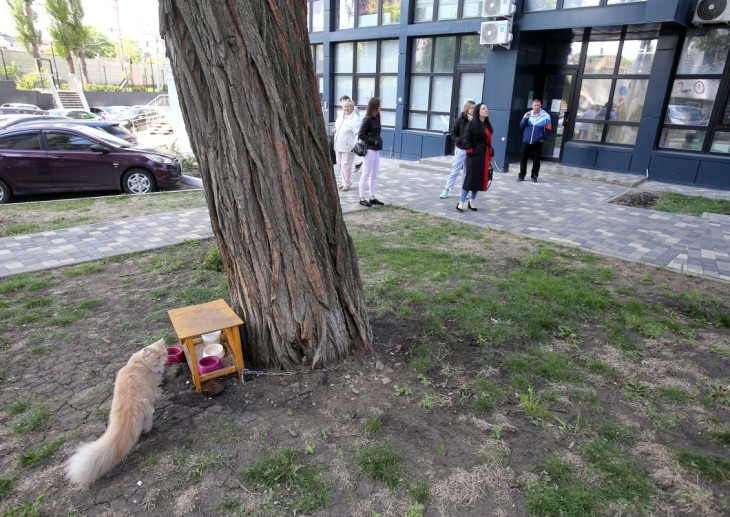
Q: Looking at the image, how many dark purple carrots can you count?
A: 0